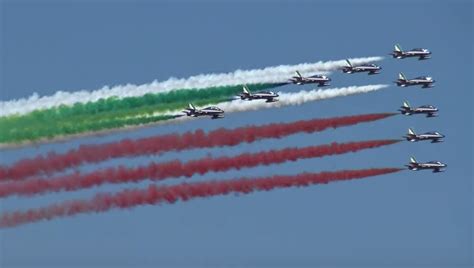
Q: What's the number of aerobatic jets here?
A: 9